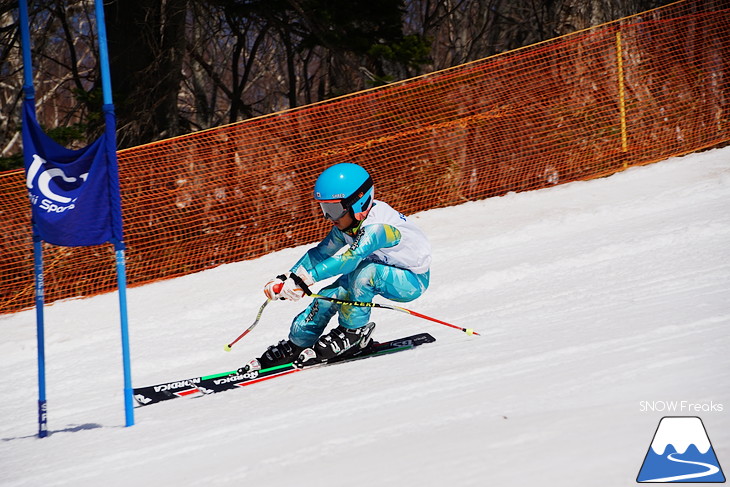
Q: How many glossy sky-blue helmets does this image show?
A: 1